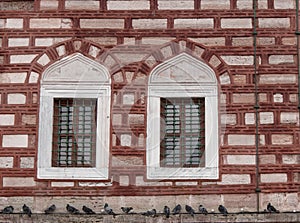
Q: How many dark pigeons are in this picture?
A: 14